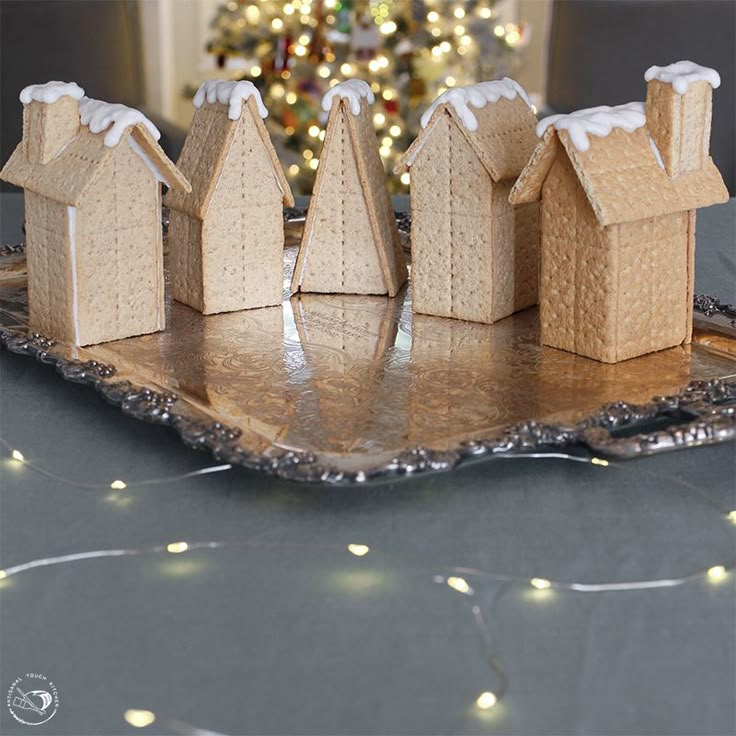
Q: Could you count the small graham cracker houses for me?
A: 5